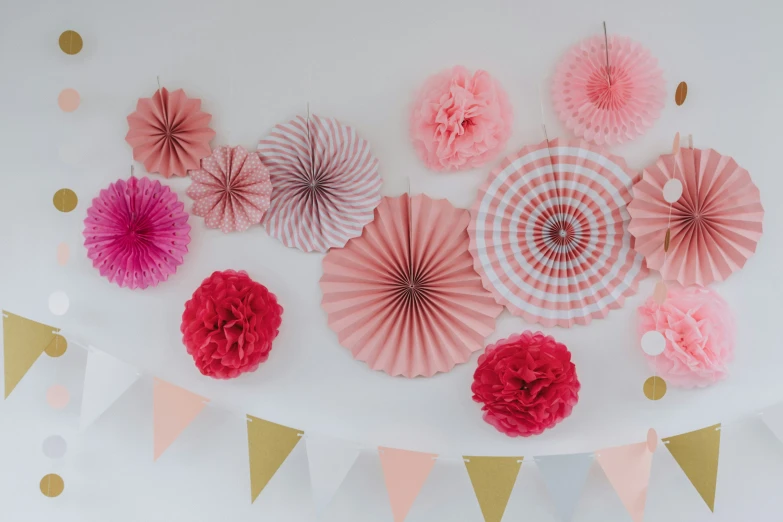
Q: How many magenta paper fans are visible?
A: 1